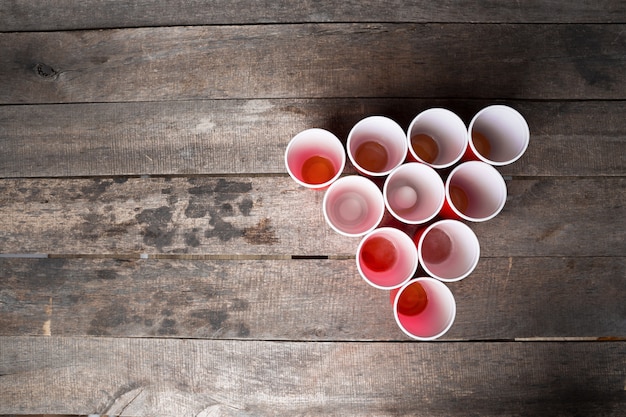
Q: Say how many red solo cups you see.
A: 10